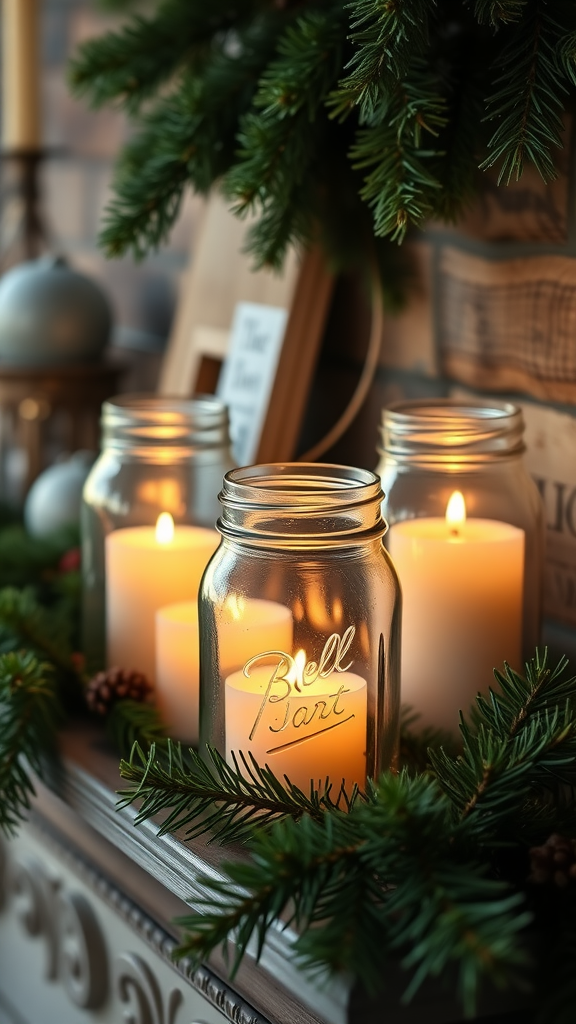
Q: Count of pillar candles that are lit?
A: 4